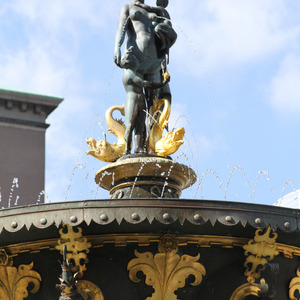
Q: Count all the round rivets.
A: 10